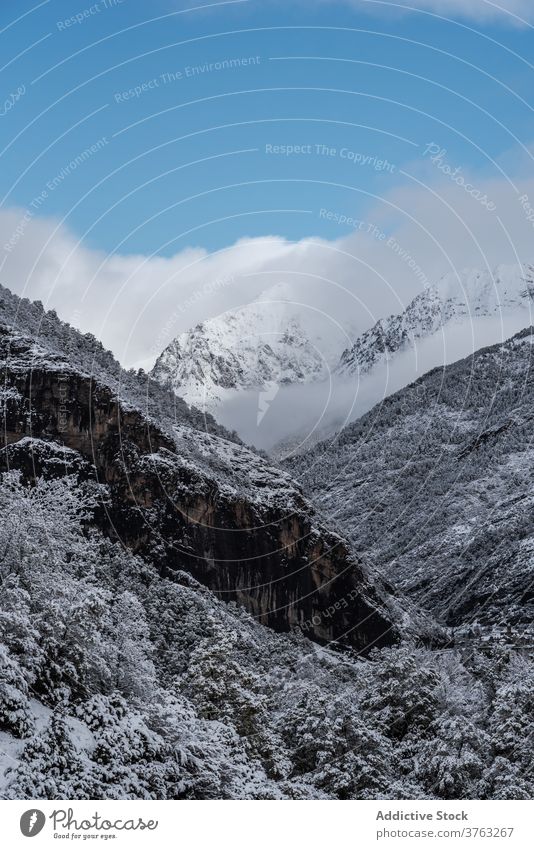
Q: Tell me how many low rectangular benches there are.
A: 0